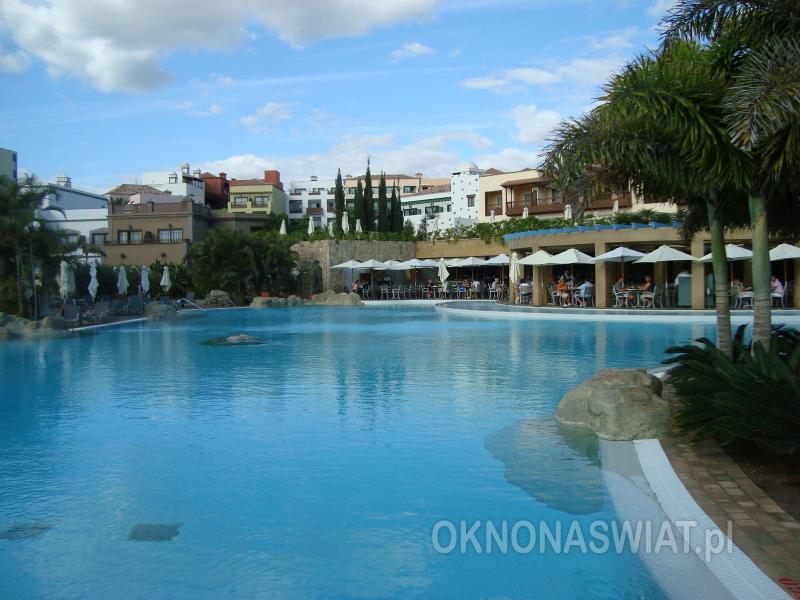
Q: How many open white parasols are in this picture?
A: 14